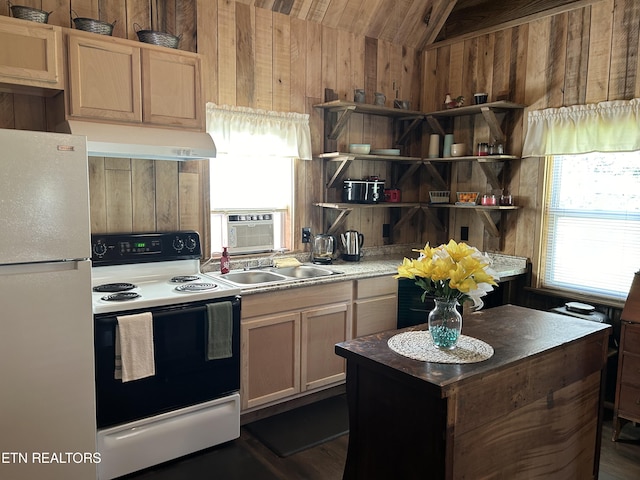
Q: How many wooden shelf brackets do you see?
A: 12